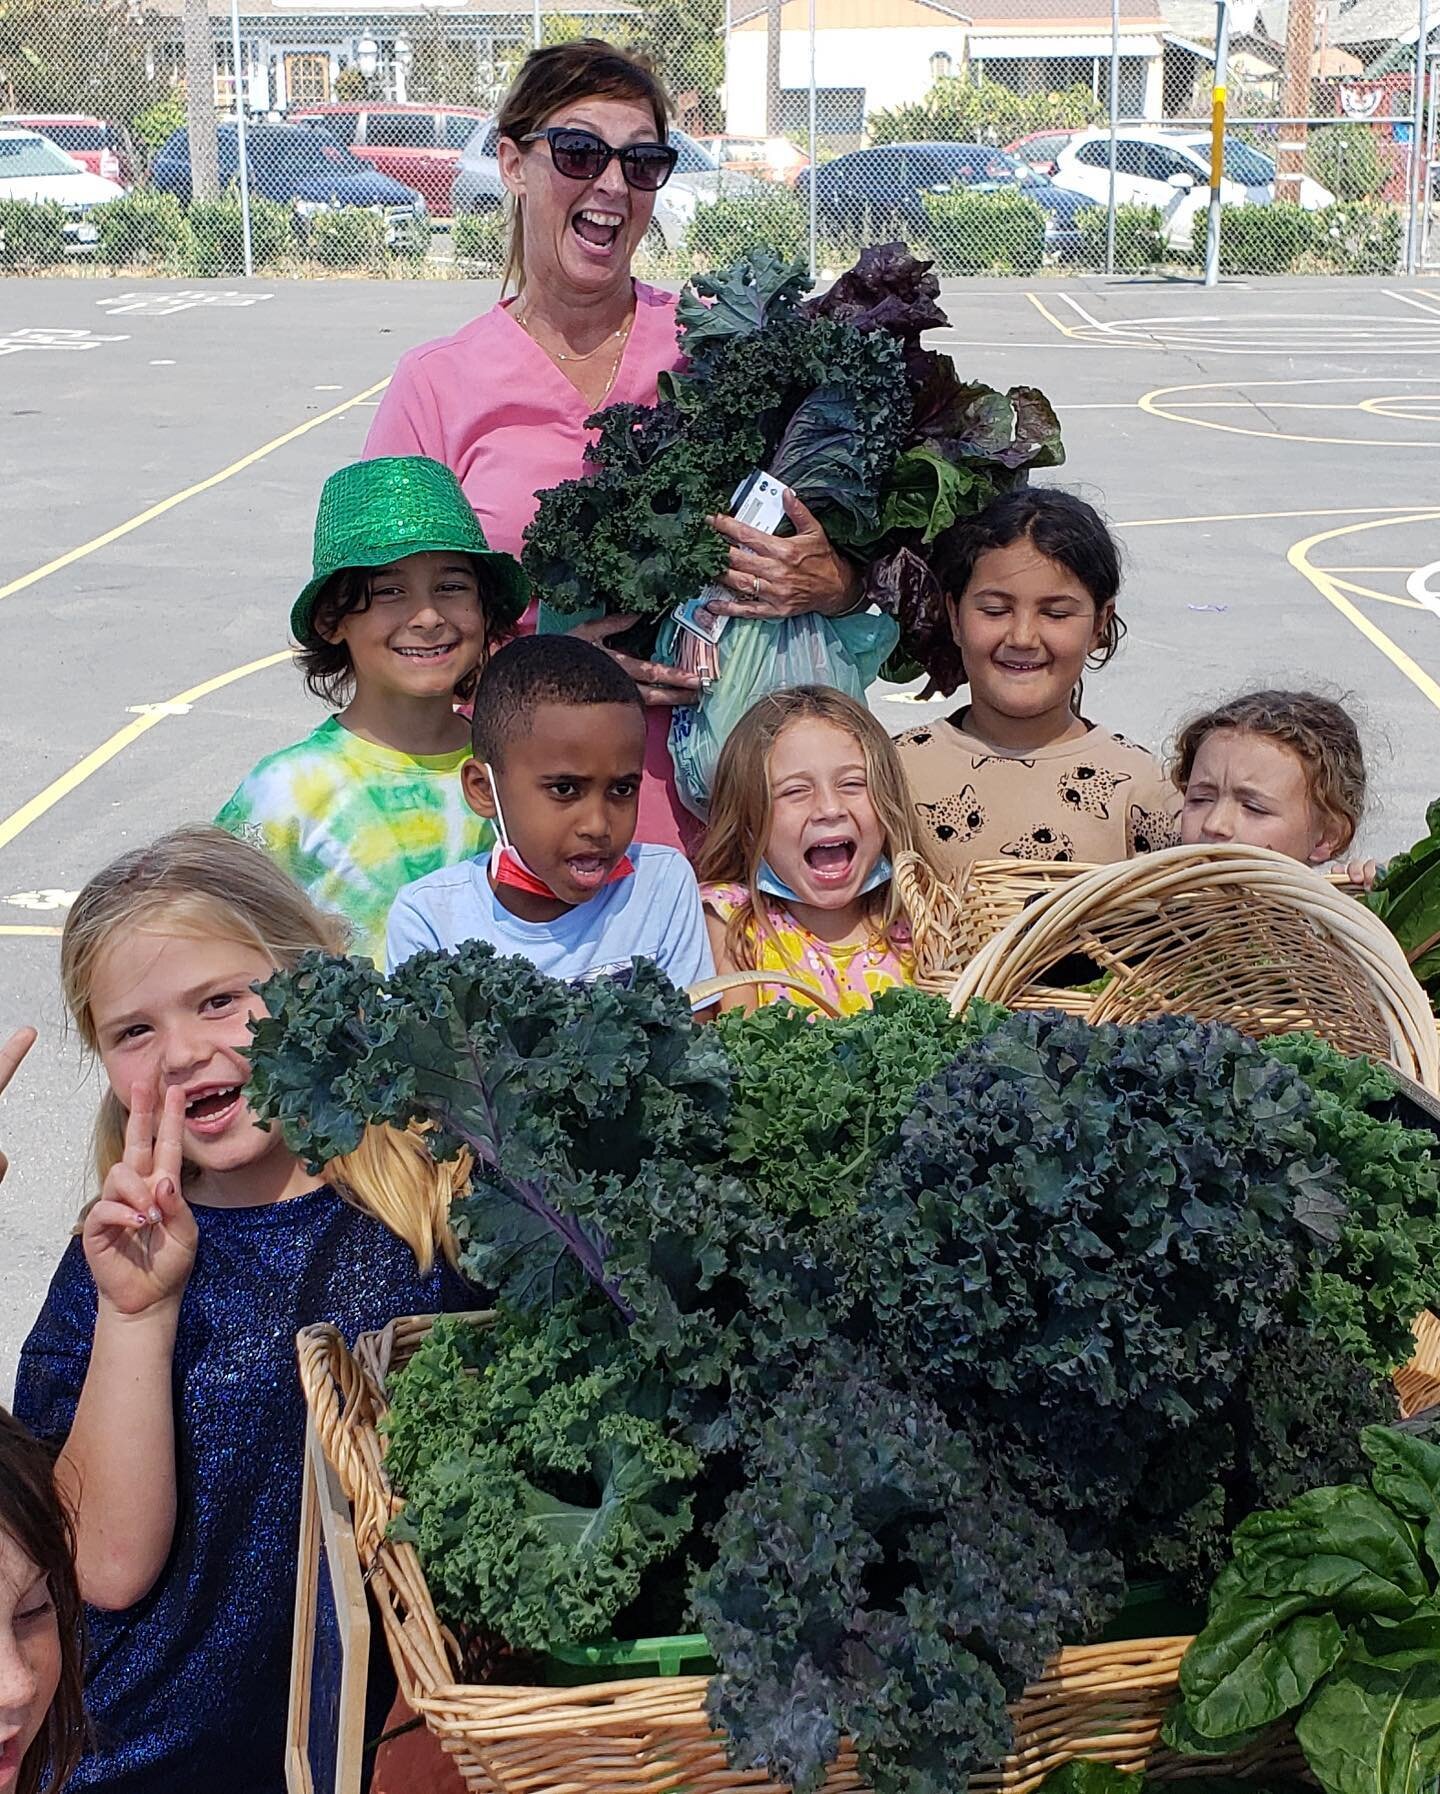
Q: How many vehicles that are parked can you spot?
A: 9